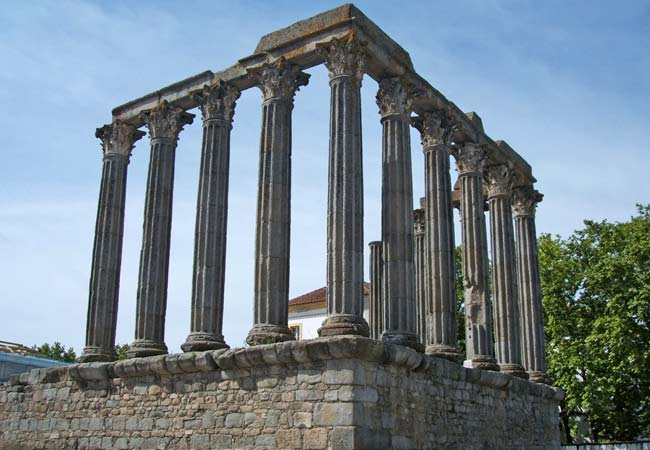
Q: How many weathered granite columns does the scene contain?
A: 12